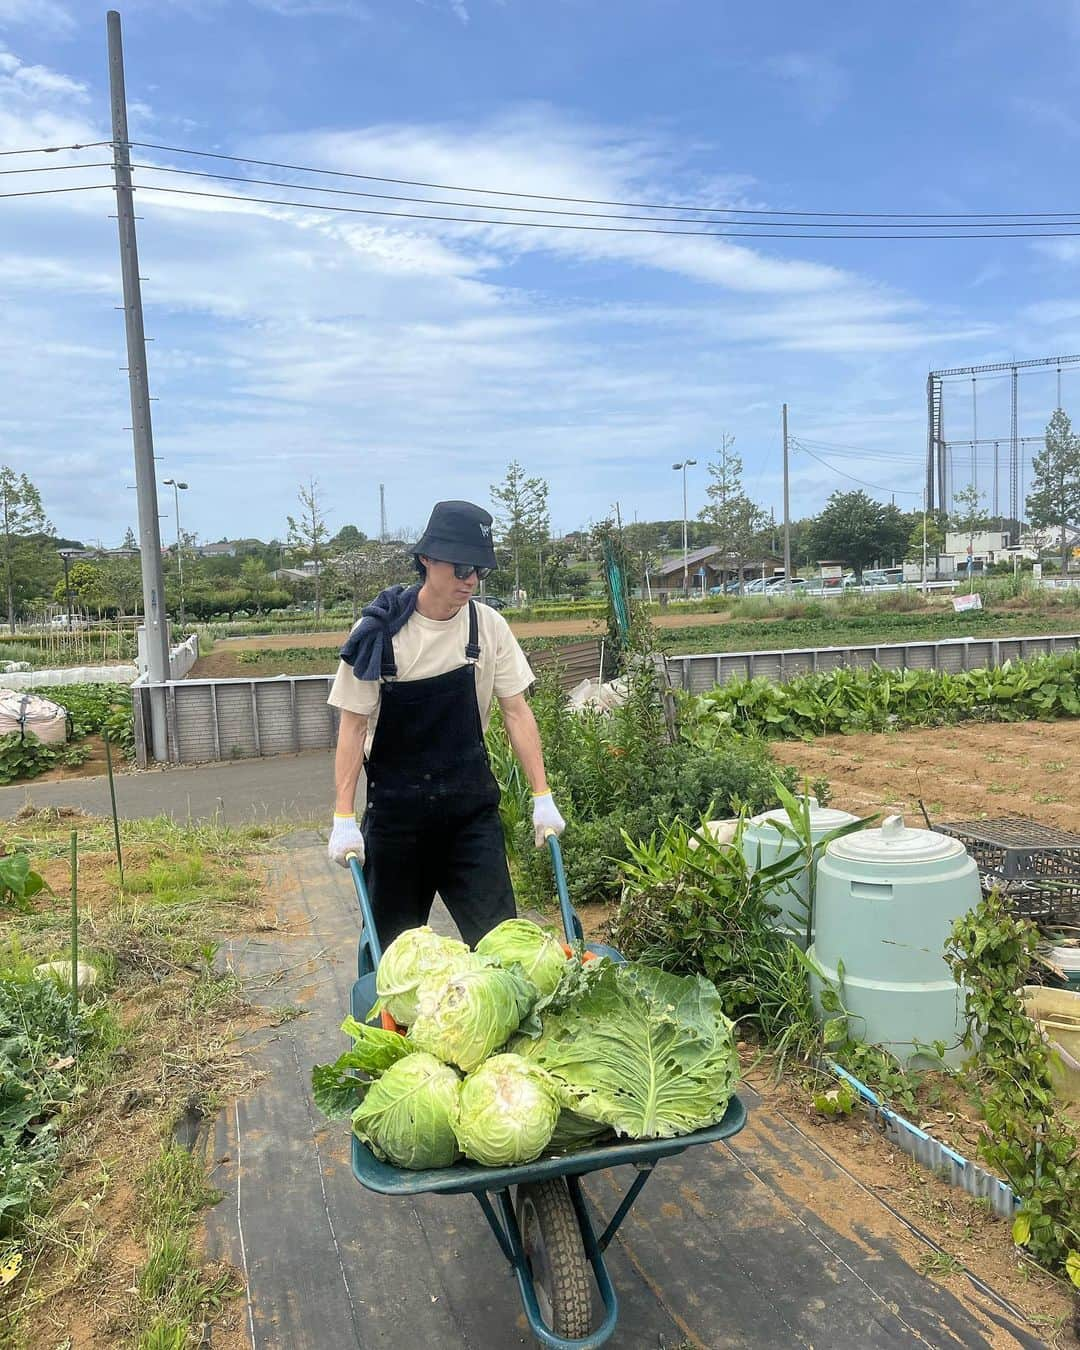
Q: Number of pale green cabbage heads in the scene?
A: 5